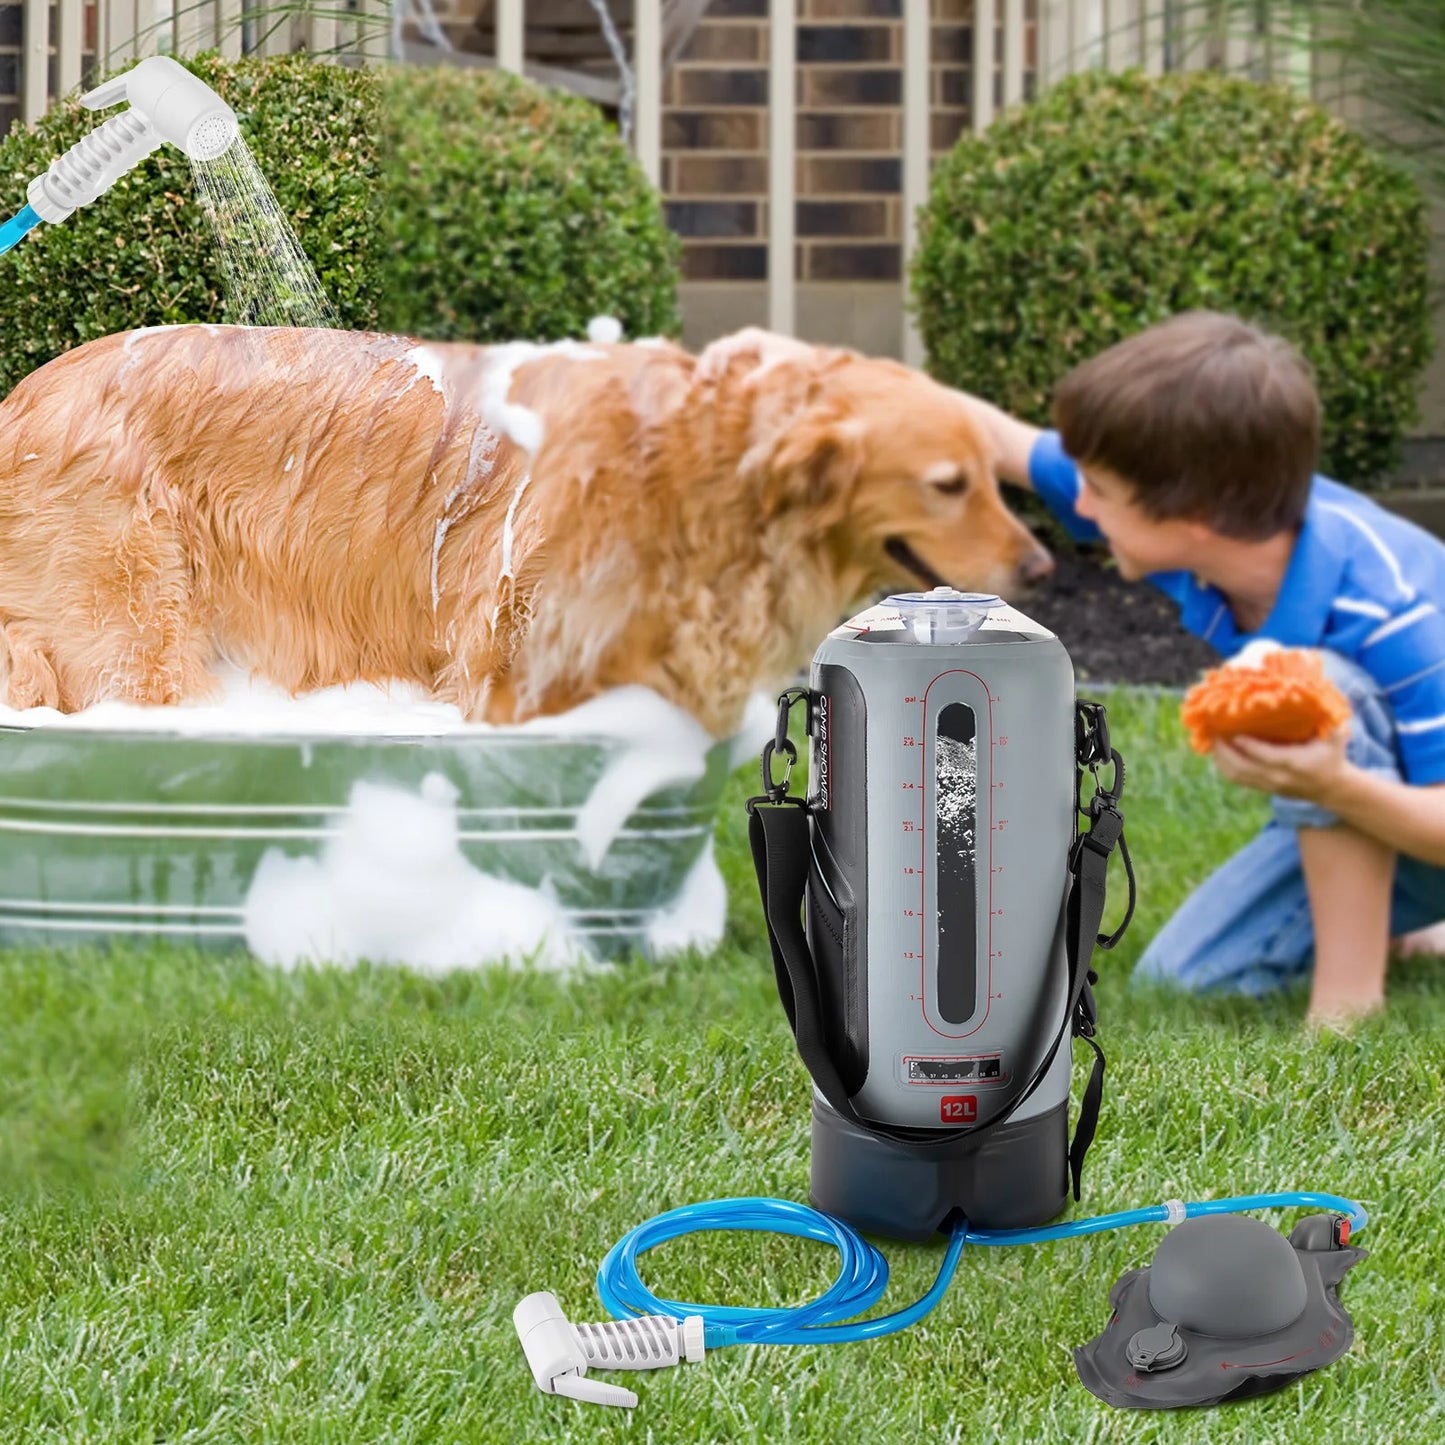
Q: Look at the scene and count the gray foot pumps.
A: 1